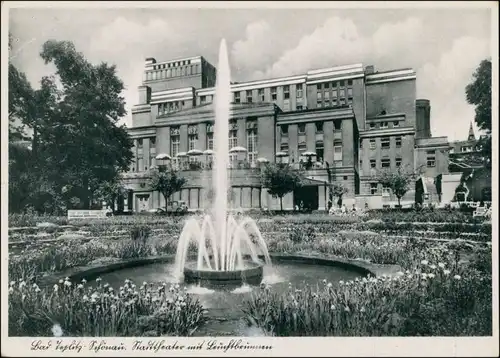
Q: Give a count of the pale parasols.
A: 8